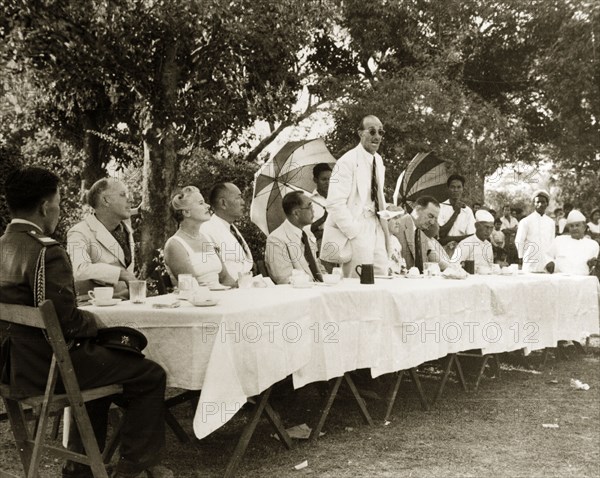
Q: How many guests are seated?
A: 9